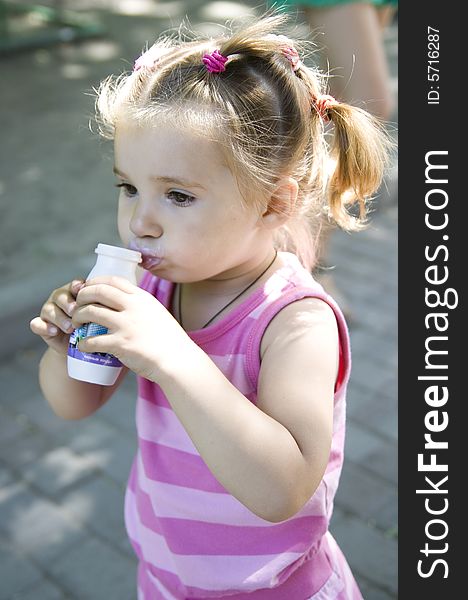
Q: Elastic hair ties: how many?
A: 4